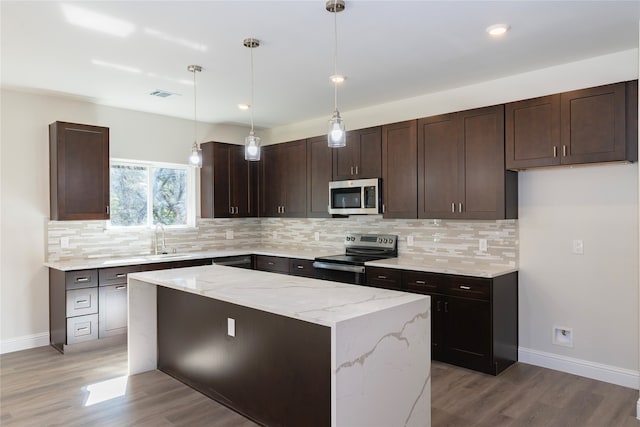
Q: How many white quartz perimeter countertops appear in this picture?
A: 2